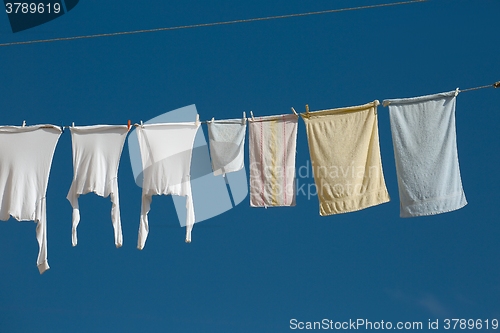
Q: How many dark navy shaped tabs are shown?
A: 2